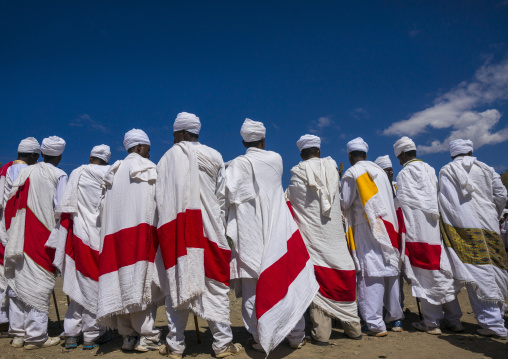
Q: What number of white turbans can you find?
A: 11